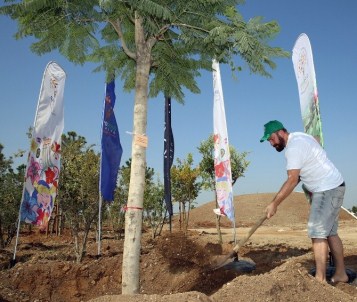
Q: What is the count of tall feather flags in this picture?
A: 5